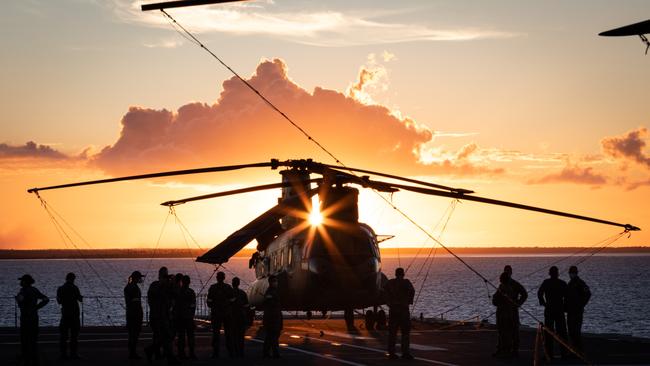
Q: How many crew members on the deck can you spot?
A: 15